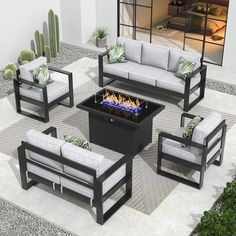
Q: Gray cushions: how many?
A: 14